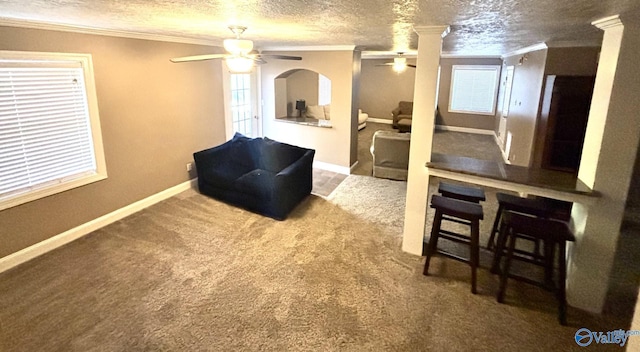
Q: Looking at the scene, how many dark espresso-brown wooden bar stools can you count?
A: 4